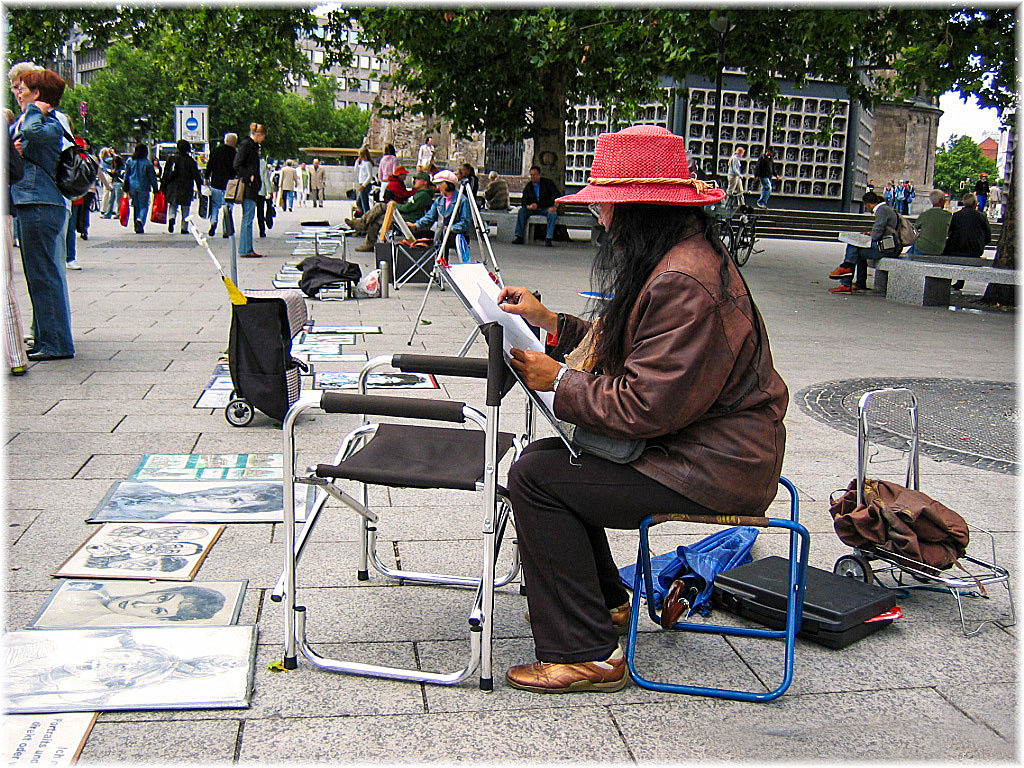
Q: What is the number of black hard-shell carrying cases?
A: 1